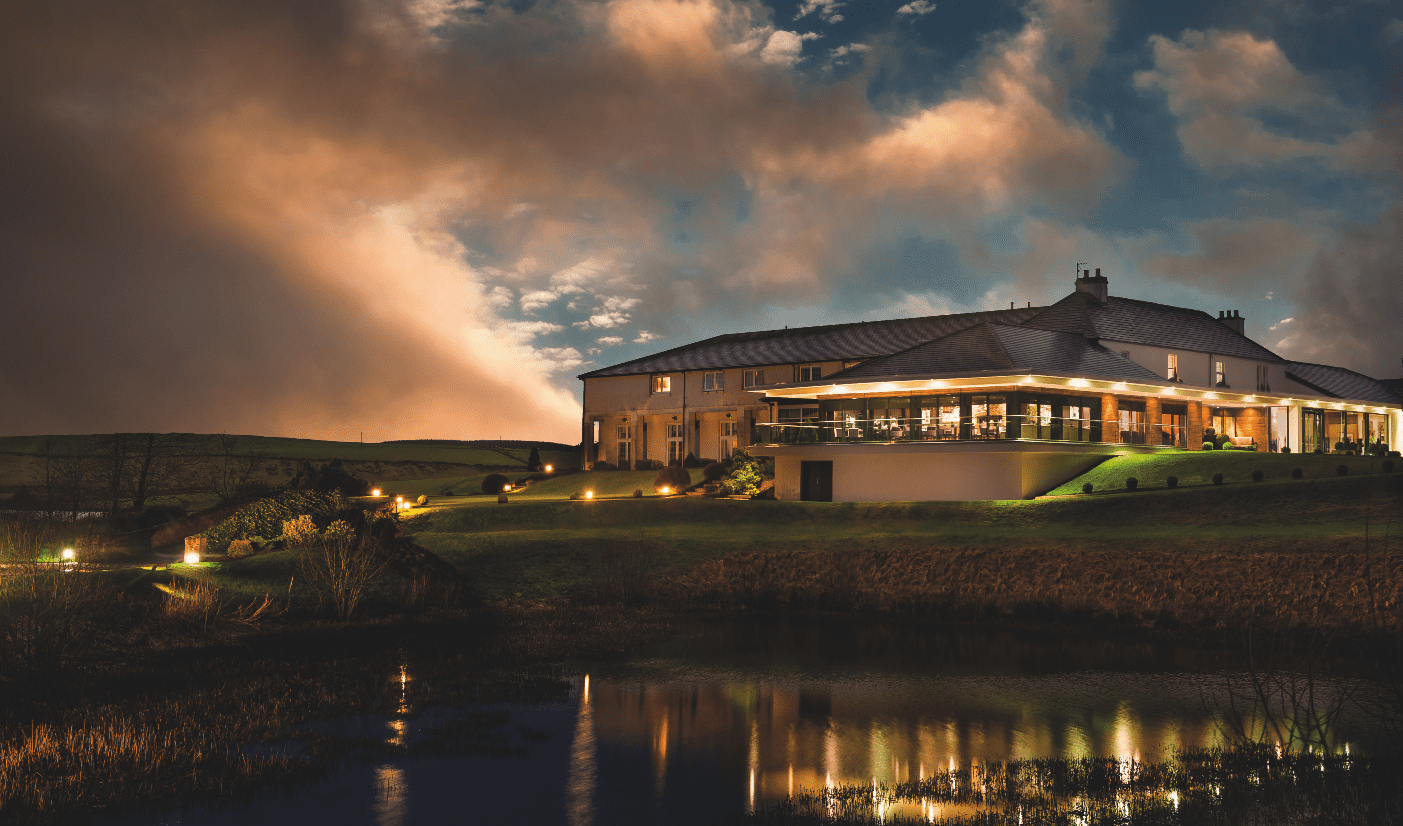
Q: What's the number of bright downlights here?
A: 14